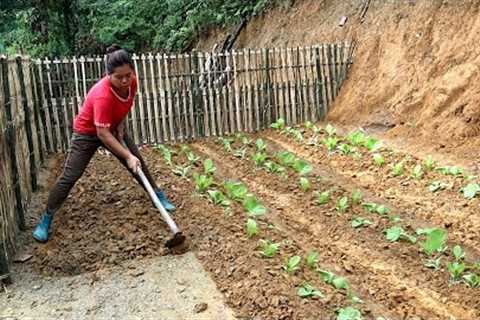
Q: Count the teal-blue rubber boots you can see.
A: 2